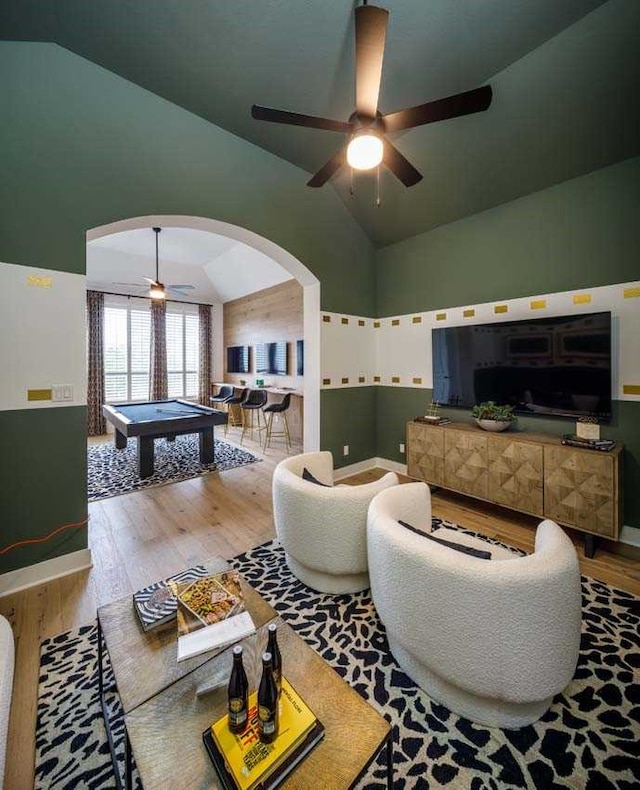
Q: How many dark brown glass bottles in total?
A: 3